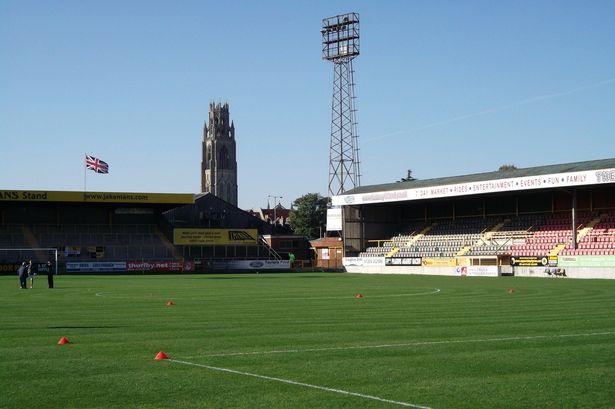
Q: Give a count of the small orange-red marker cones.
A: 5